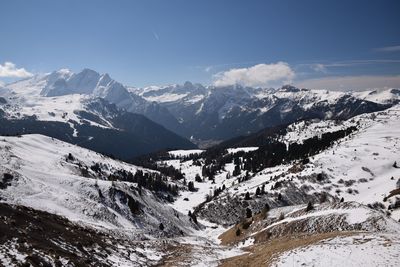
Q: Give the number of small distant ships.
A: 0